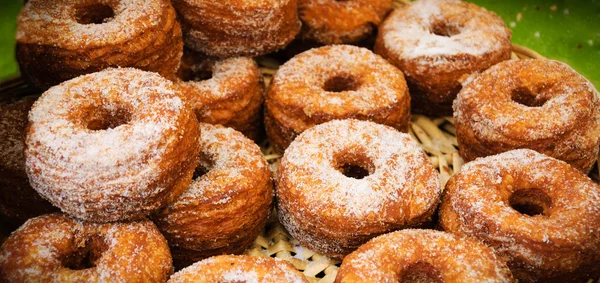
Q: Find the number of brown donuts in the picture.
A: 15